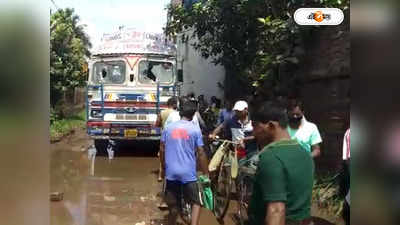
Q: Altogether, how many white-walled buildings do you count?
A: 1